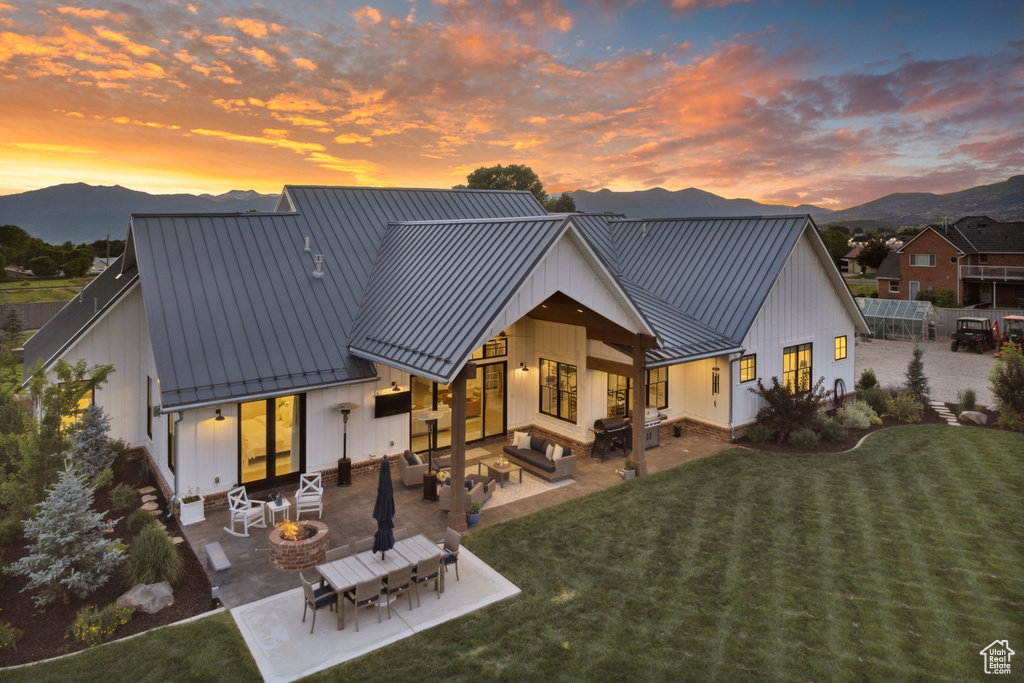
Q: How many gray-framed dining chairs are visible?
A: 8